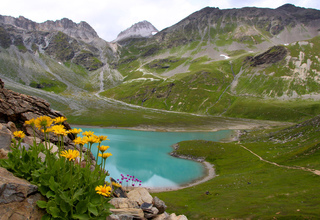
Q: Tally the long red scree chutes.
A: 0